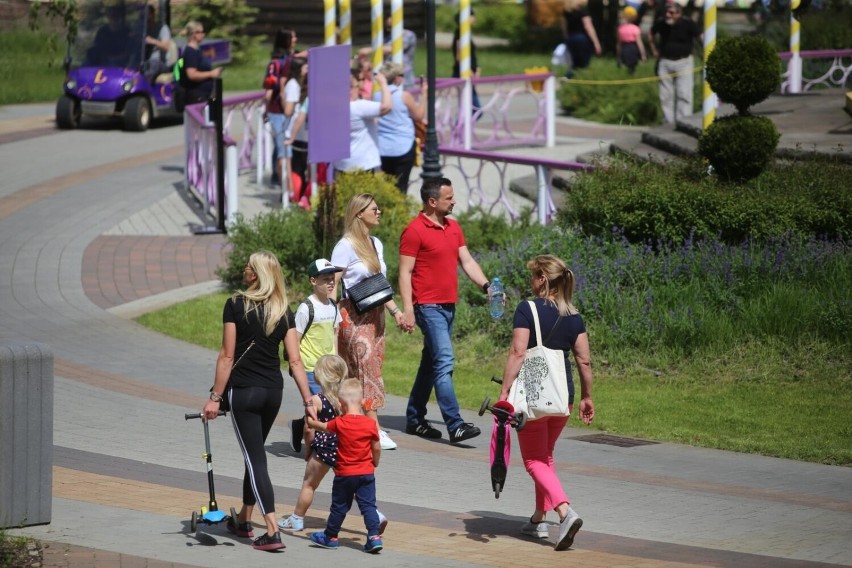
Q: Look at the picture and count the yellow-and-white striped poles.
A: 7